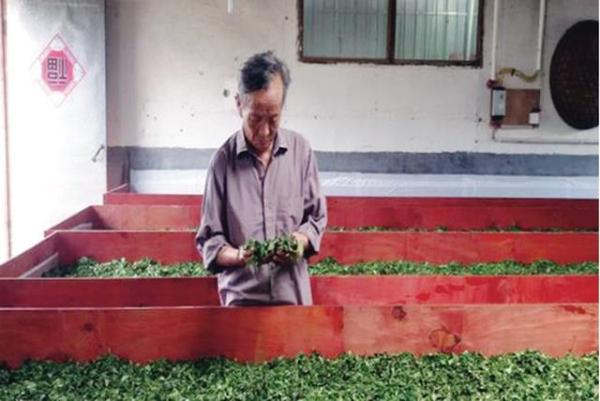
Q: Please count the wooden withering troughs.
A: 4